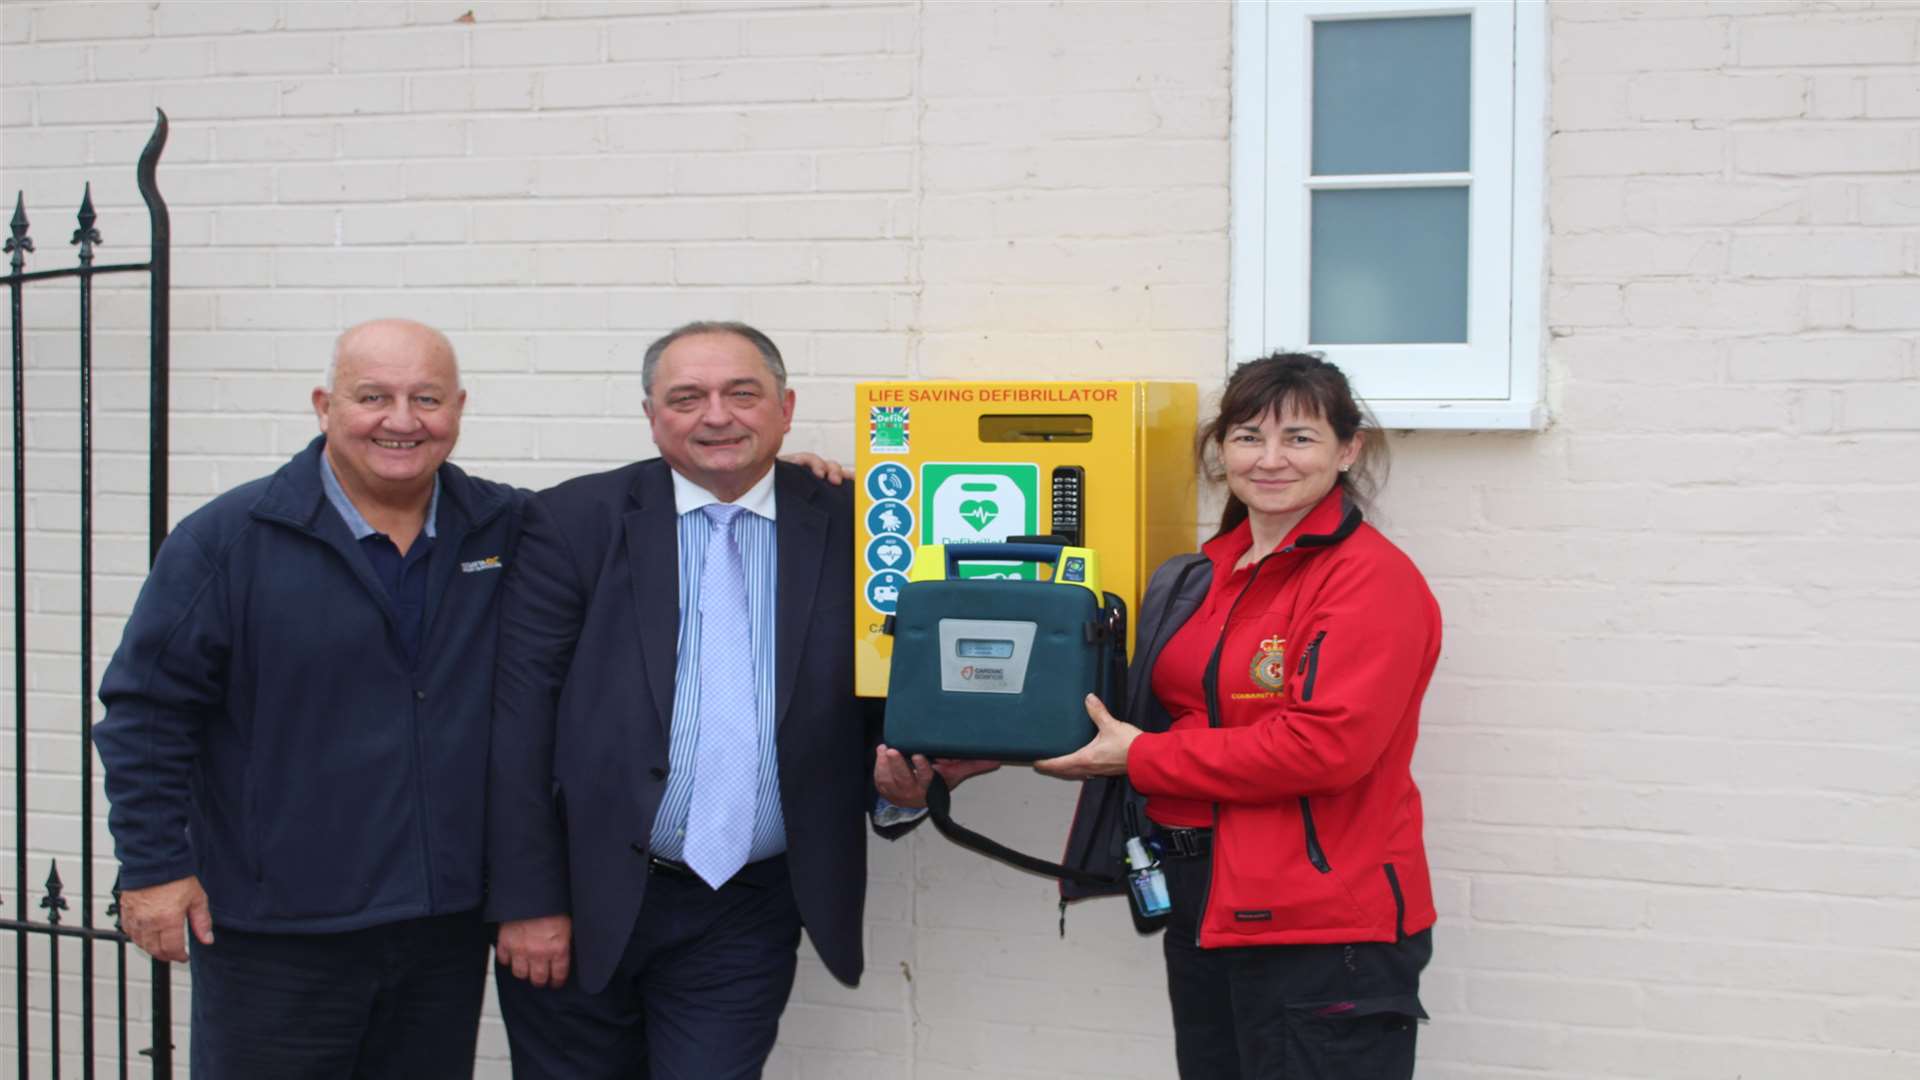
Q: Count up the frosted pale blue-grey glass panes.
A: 2